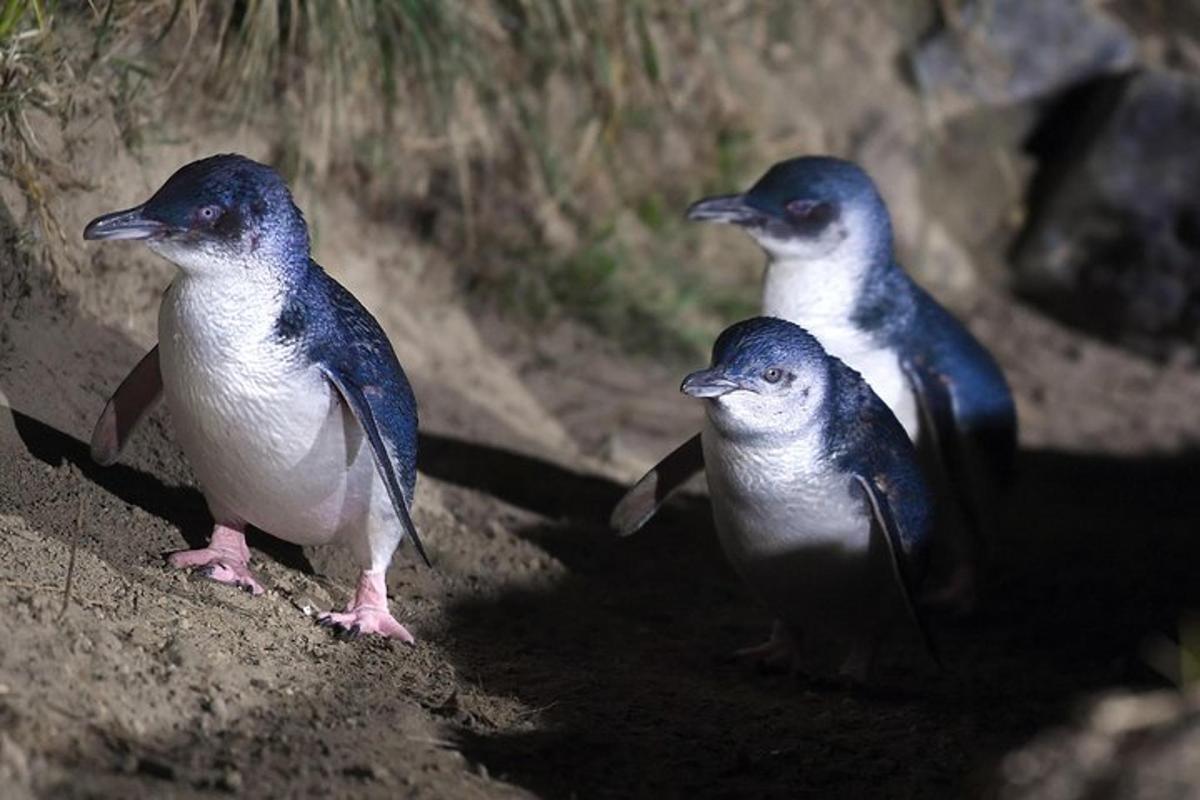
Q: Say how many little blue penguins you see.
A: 3